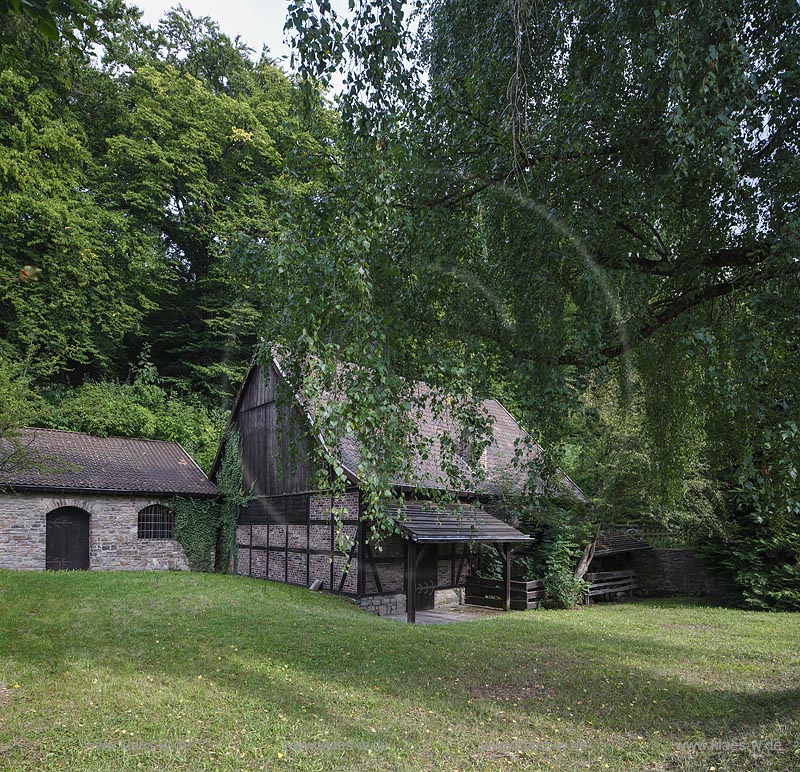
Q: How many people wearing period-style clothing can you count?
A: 0